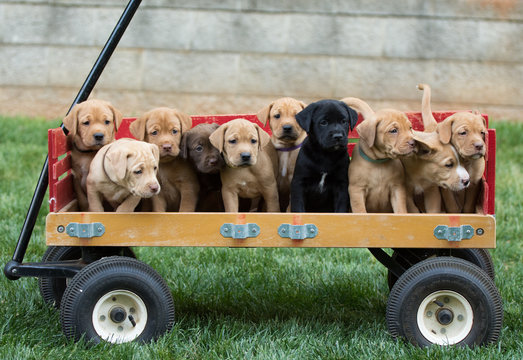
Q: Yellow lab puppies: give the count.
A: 8